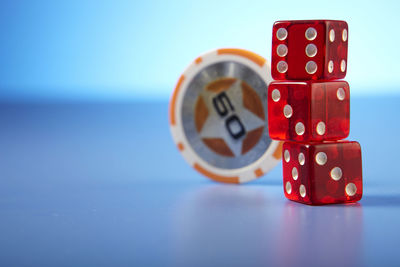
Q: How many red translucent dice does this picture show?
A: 3